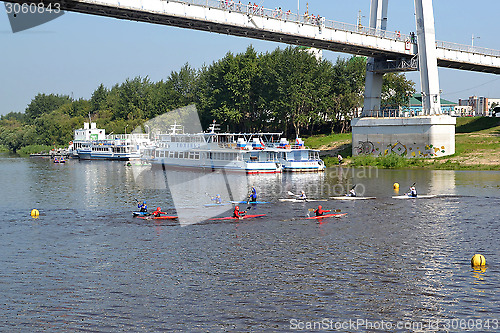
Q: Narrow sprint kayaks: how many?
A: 9